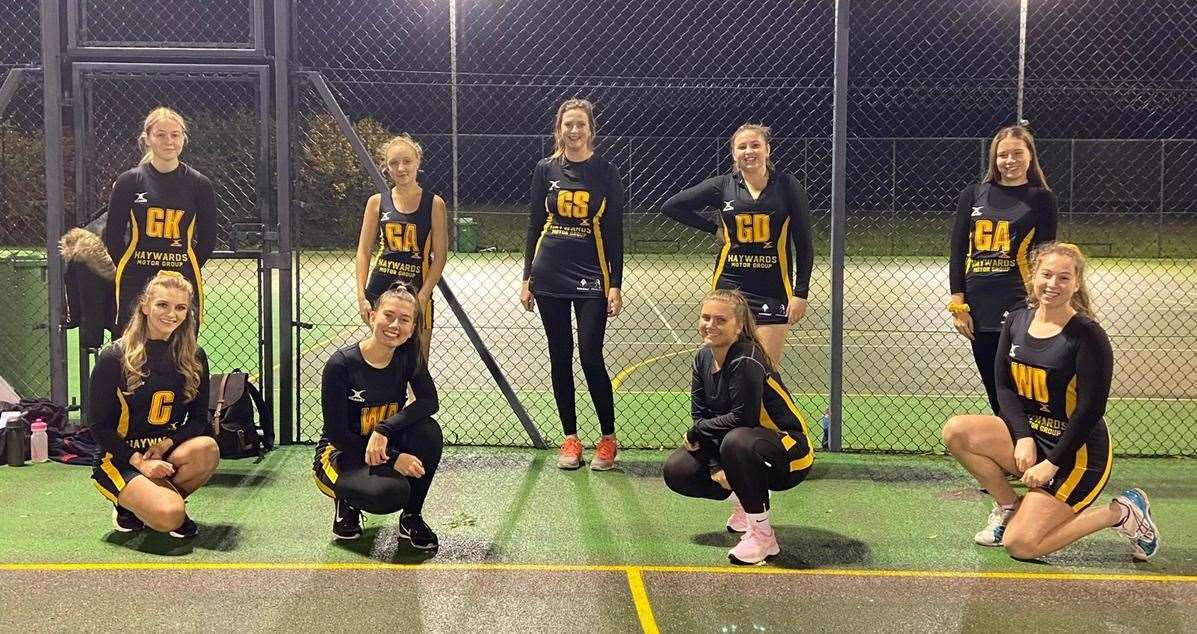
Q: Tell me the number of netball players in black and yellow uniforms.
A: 9